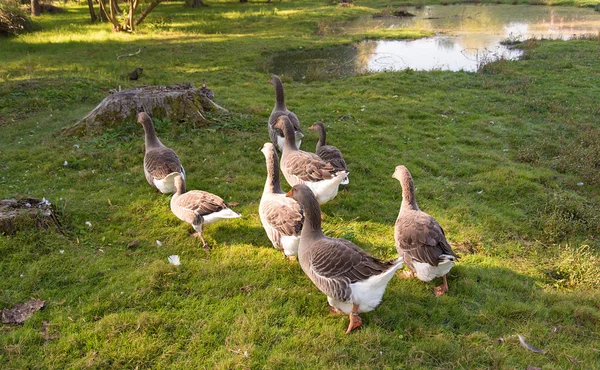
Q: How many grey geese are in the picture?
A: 8